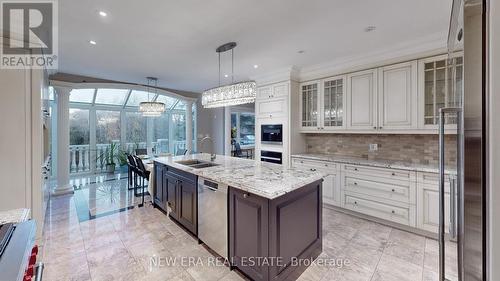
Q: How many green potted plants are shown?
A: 2